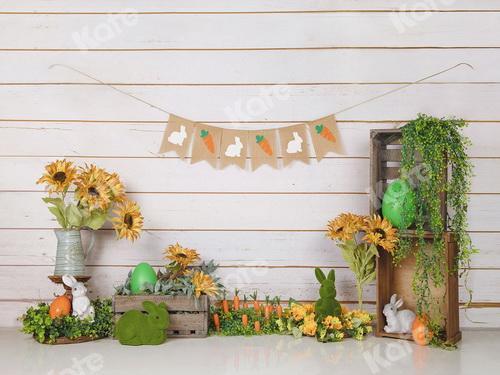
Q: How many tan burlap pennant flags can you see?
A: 6